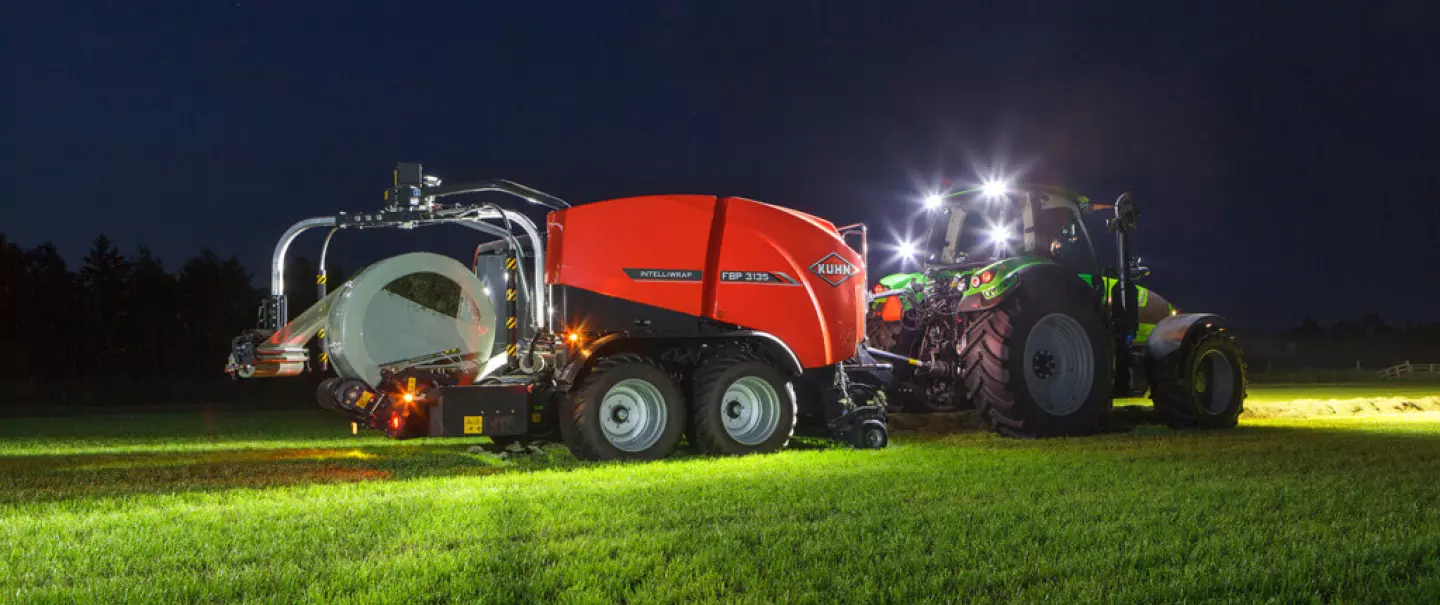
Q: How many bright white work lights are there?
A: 4